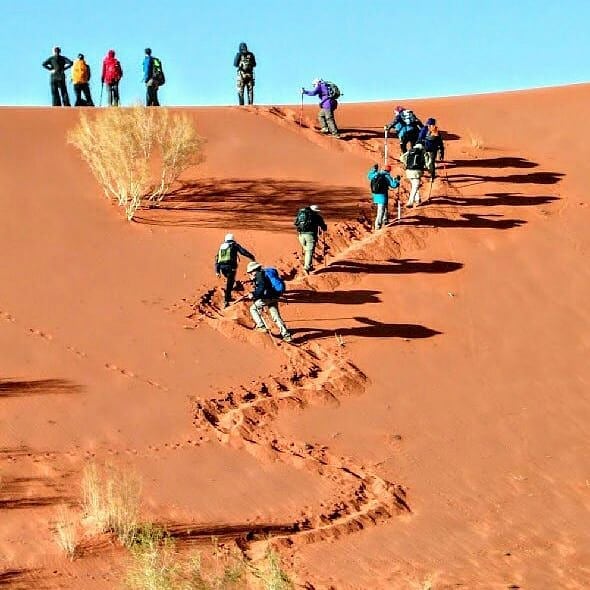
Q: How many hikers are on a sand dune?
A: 13